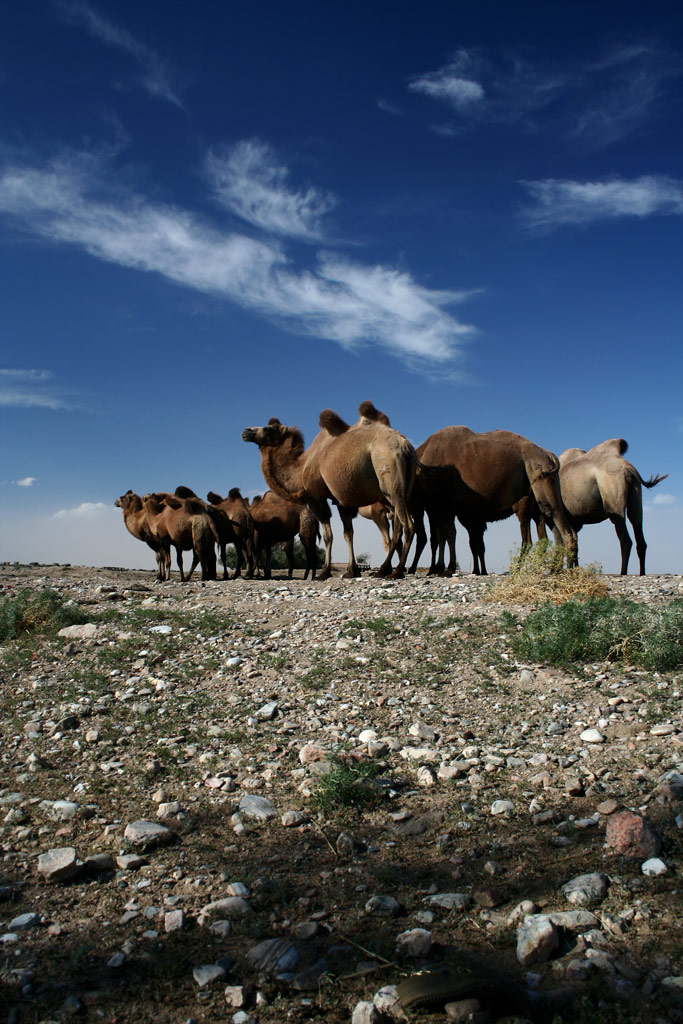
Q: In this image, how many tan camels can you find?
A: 1